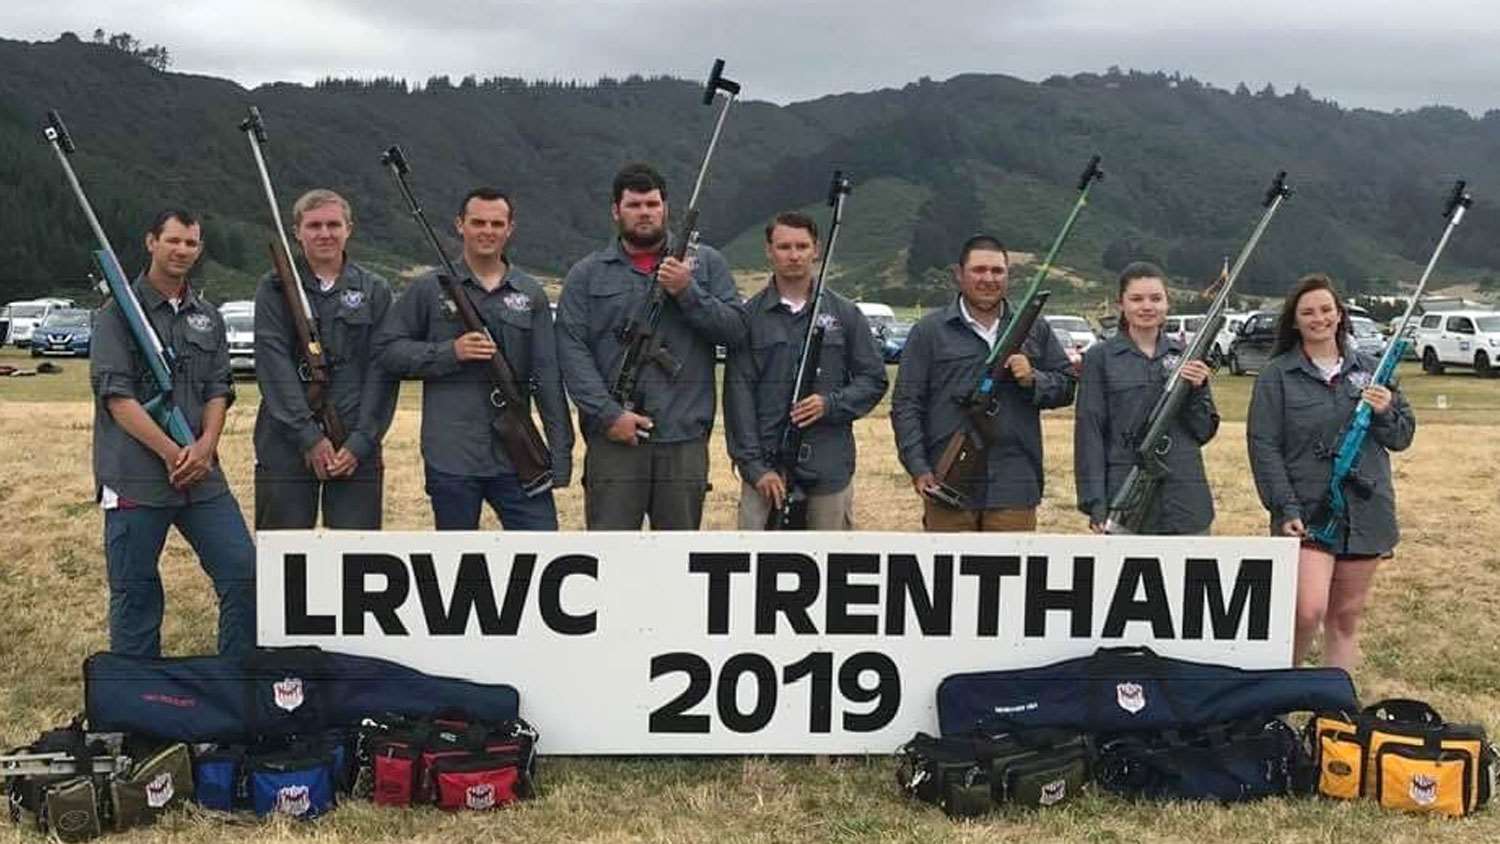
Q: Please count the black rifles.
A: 2